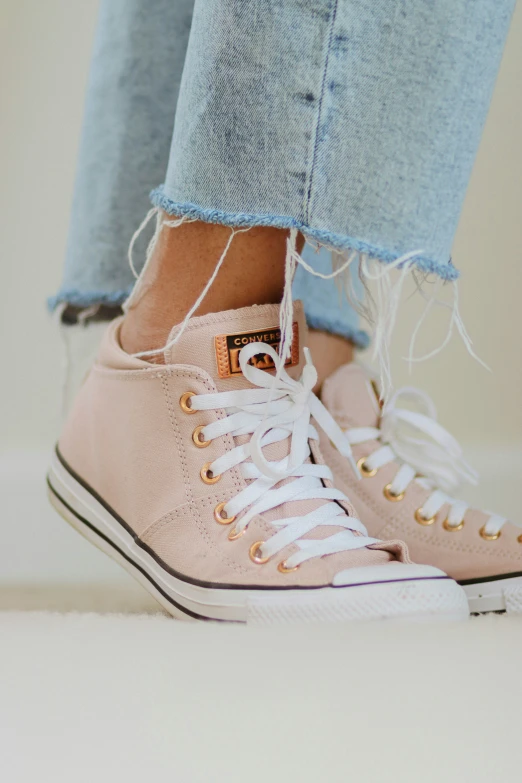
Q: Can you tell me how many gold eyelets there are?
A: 14